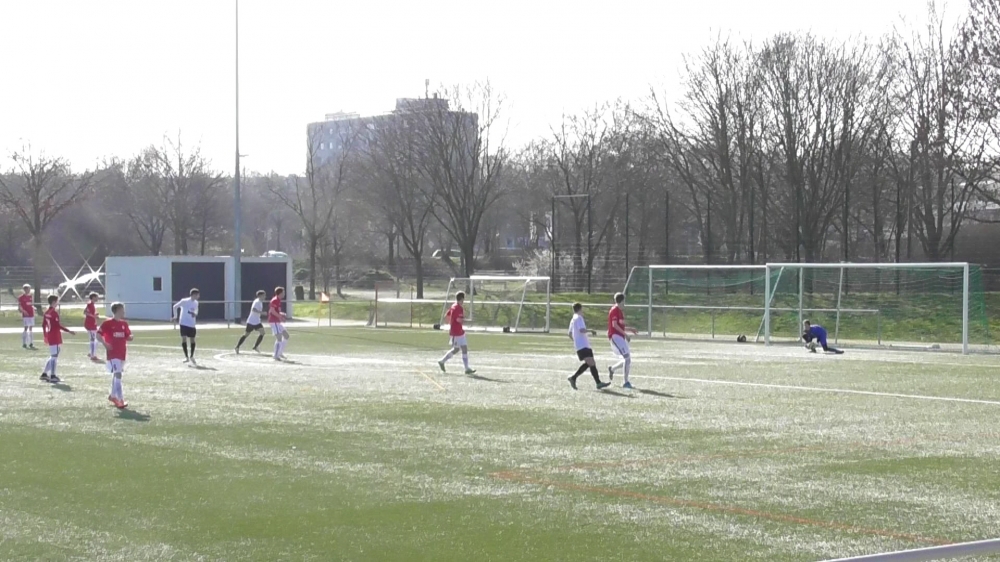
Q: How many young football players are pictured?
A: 11